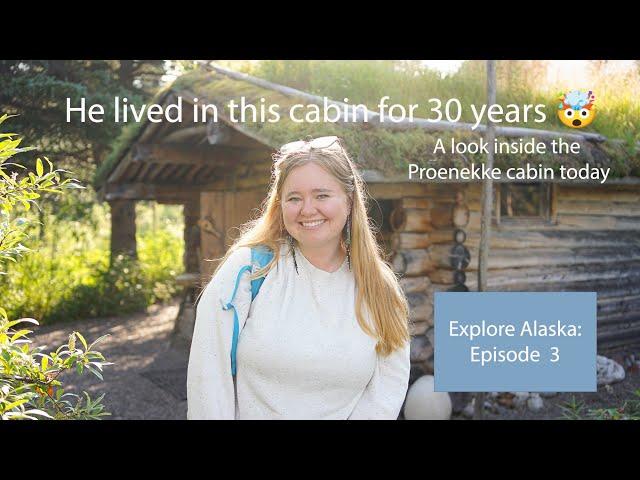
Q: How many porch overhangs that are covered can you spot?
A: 1